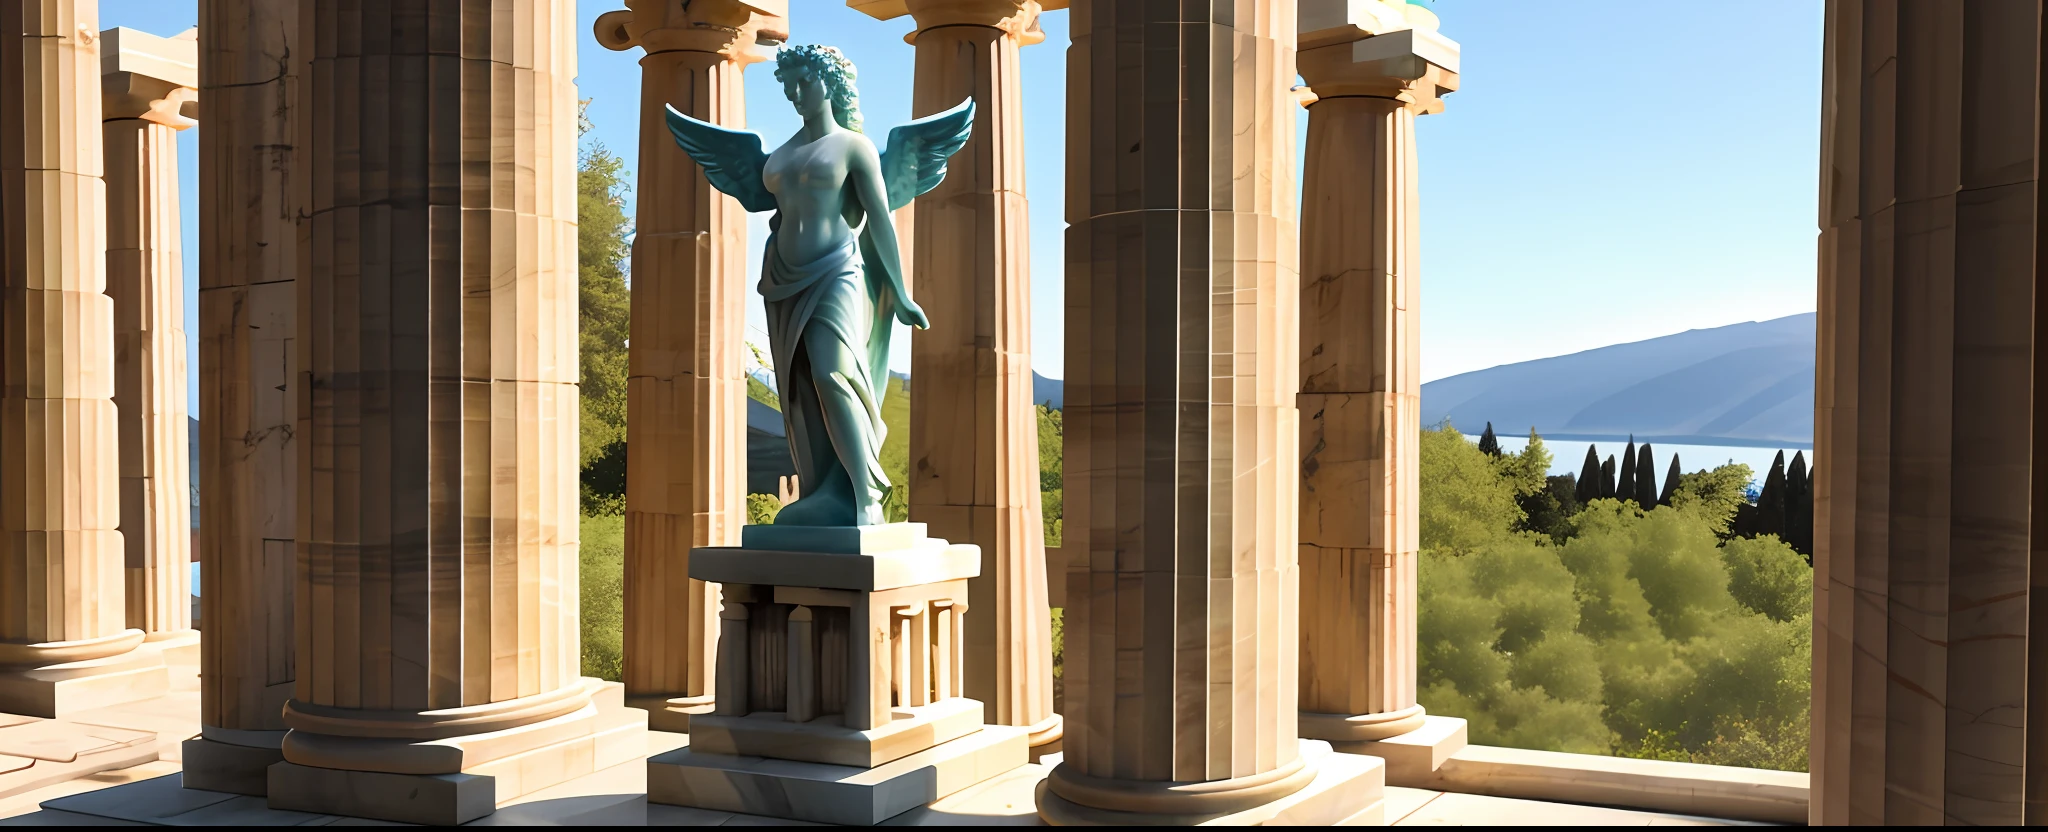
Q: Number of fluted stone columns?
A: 9